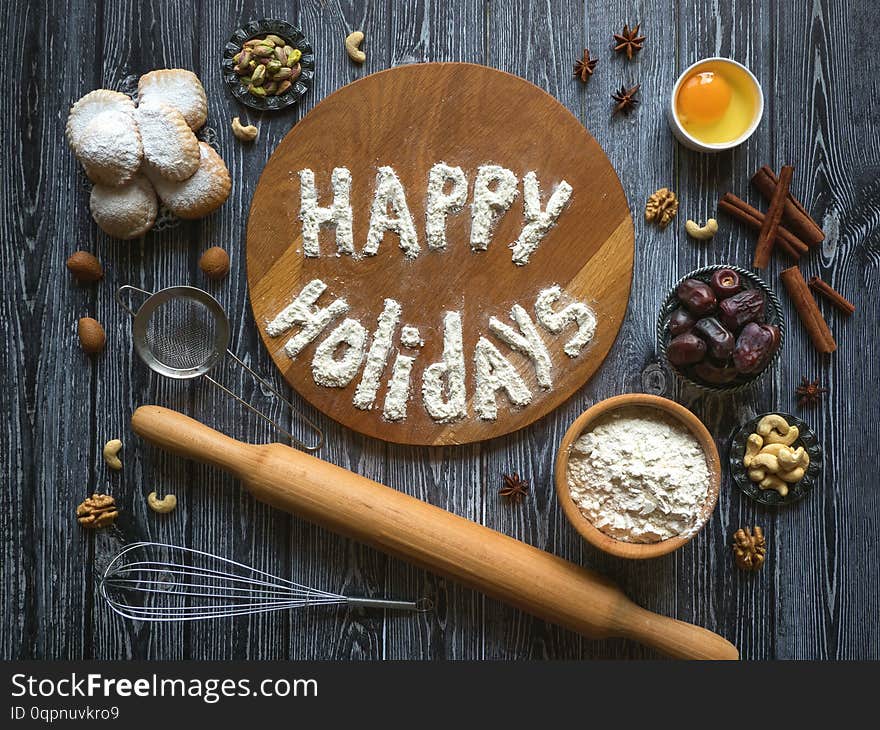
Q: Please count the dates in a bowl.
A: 9